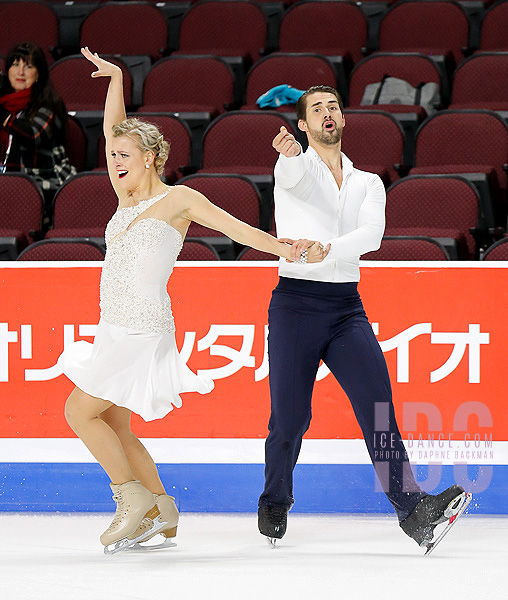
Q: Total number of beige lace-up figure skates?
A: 2